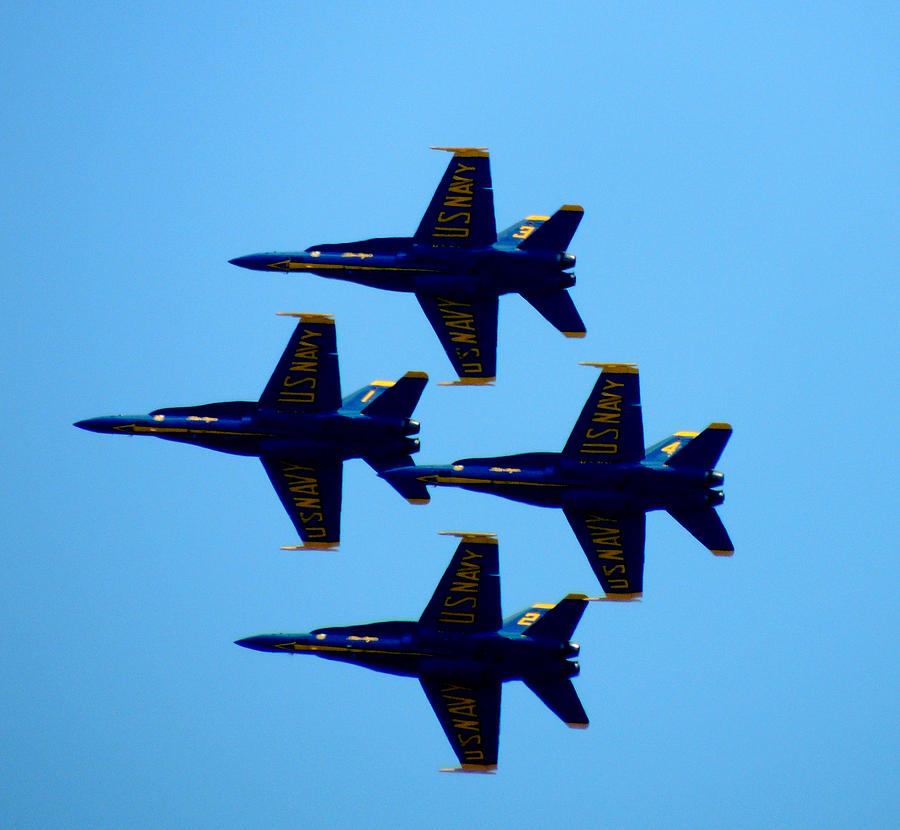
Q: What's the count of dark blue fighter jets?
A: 4